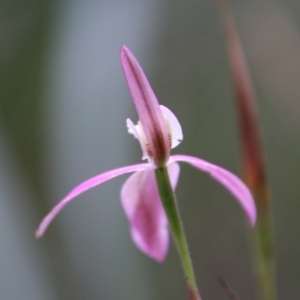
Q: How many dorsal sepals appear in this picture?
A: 1